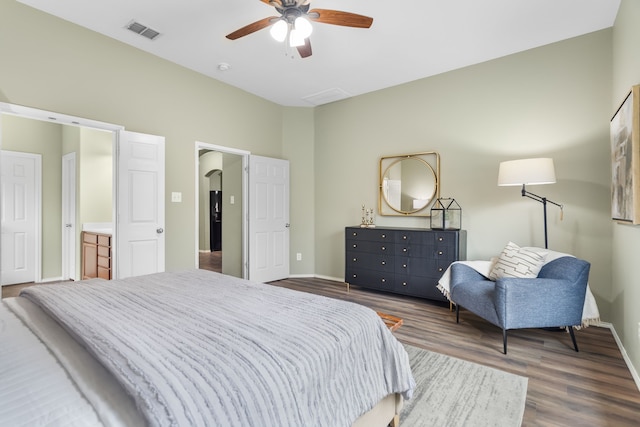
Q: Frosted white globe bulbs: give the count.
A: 3